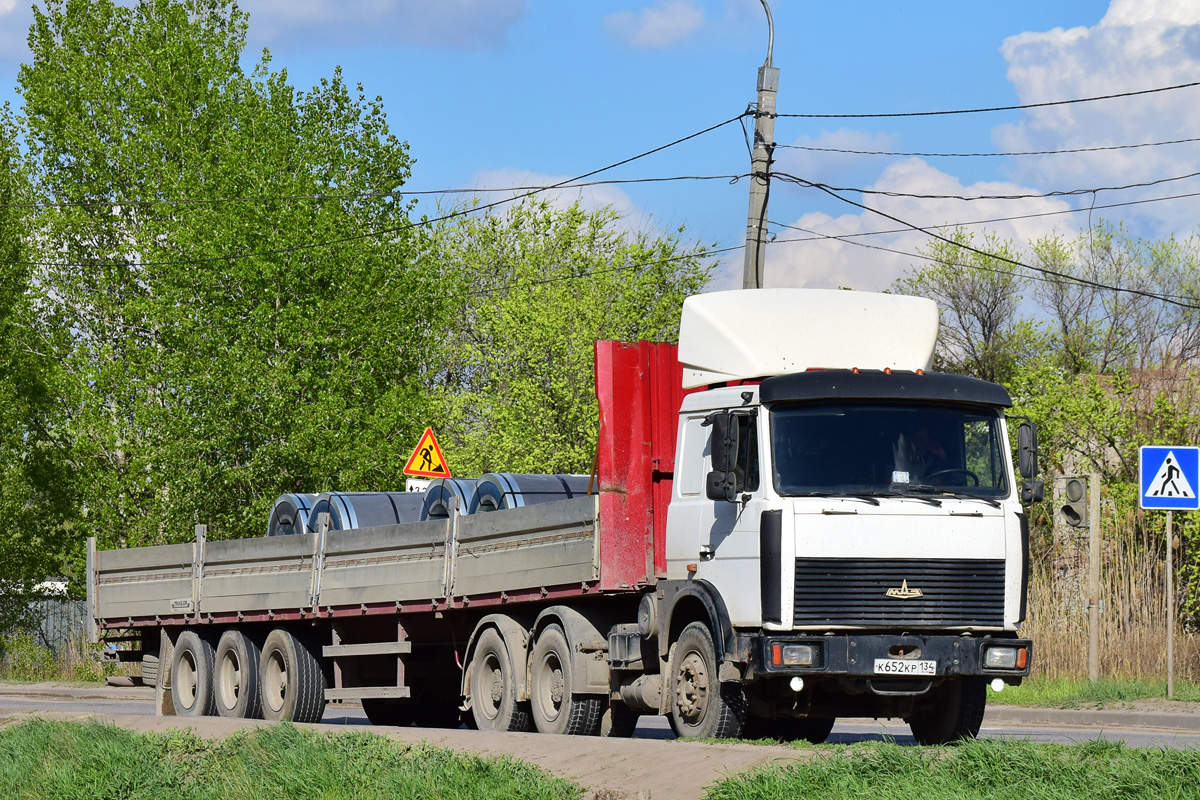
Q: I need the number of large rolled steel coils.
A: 4